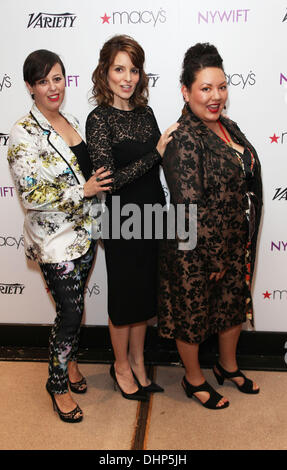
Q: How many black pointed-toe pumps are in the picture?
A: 2